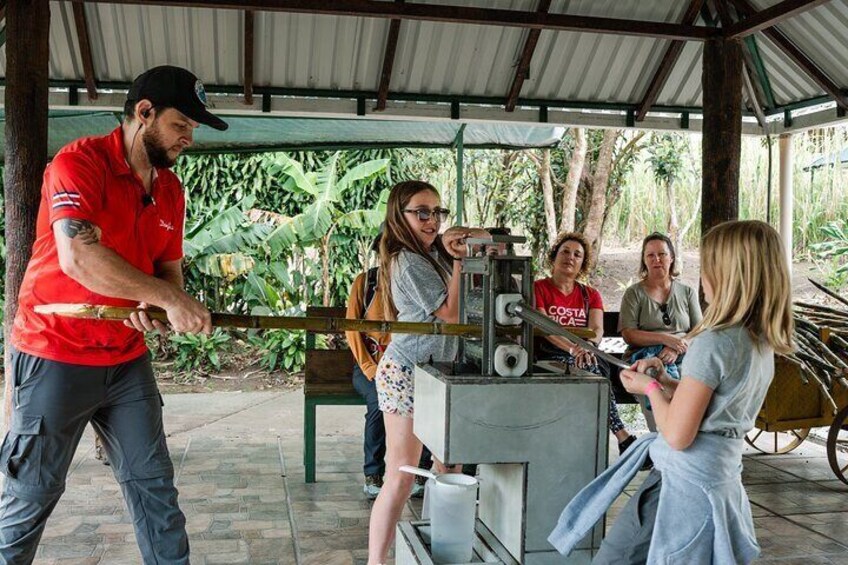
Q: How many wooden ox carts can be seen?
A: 1